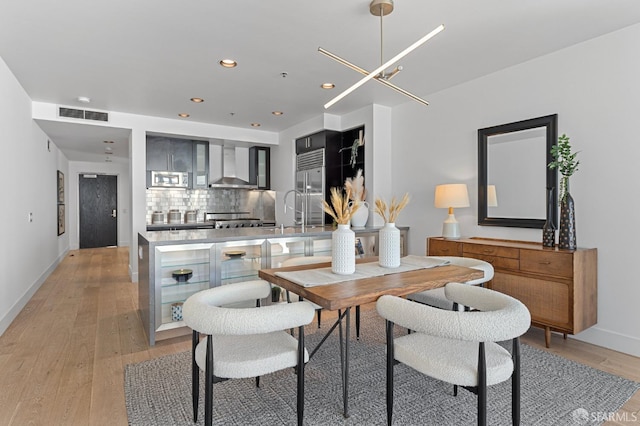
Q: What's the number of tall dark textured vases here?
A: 2